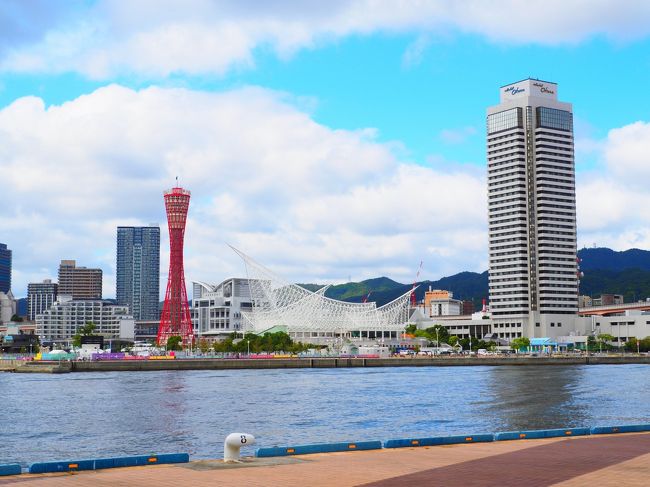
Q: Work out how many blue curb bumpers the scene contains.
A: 6